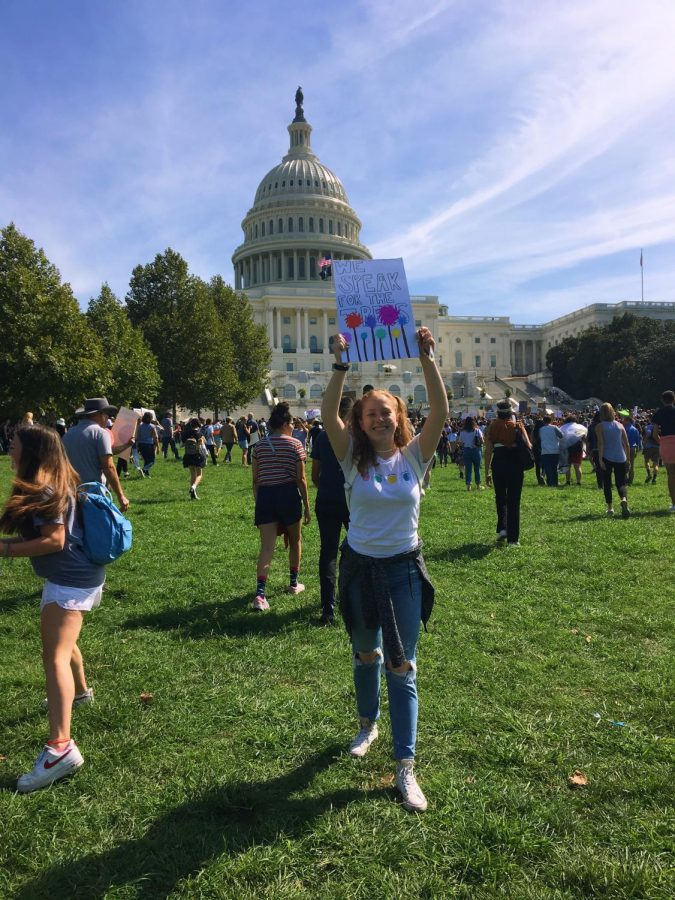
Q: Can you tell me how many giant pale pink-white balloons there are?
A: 0